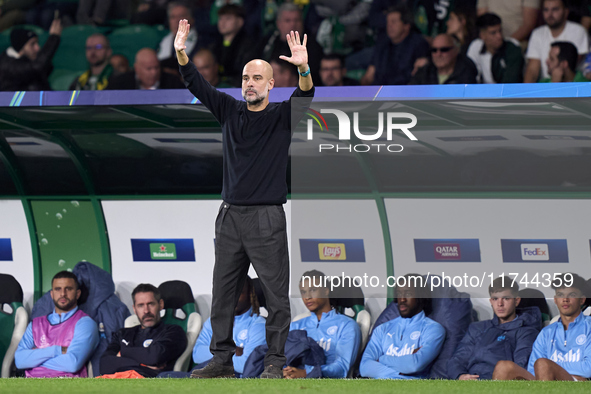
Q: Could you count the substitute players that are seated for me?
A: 7